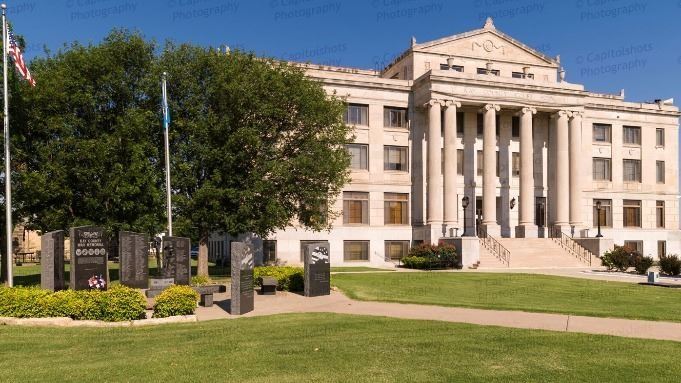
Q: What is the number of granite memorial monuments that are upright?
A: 6